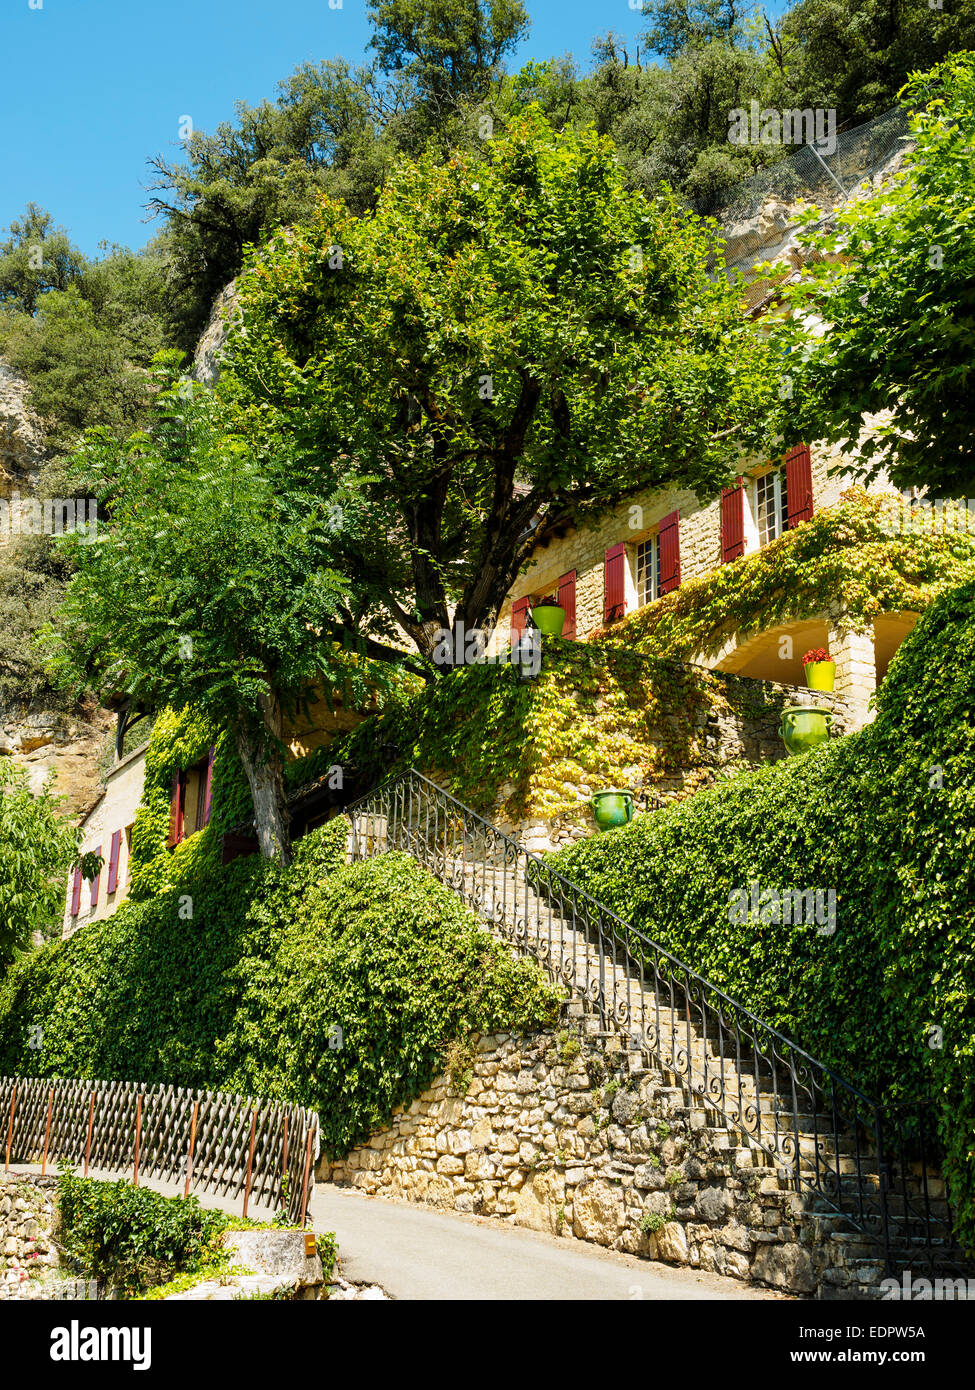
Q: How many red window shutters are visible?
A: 11